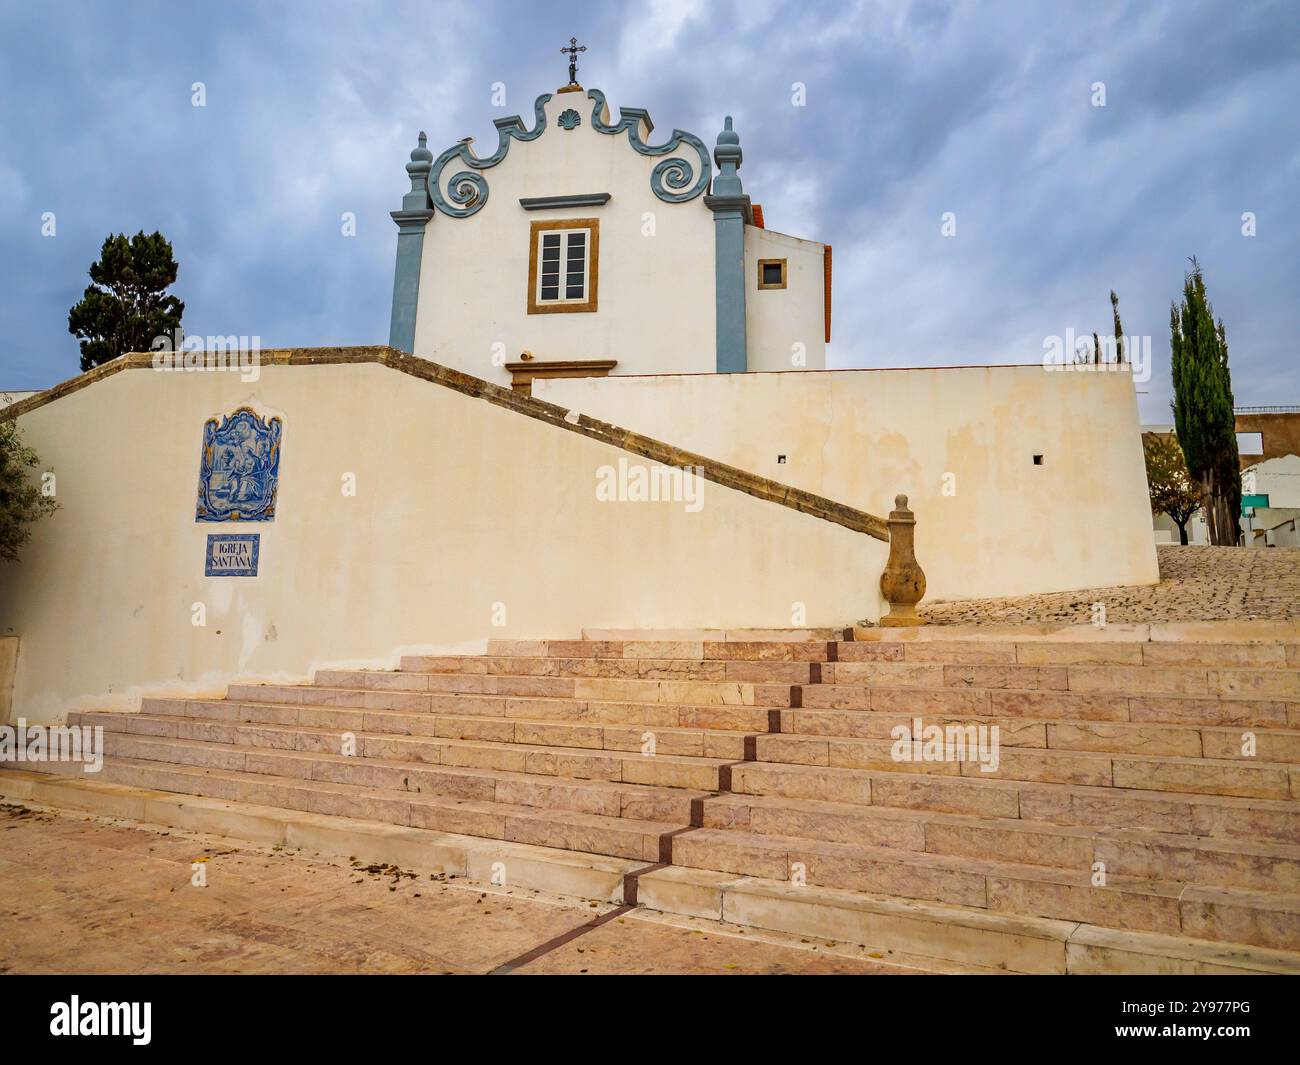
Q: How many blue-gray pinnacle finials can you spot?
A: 2